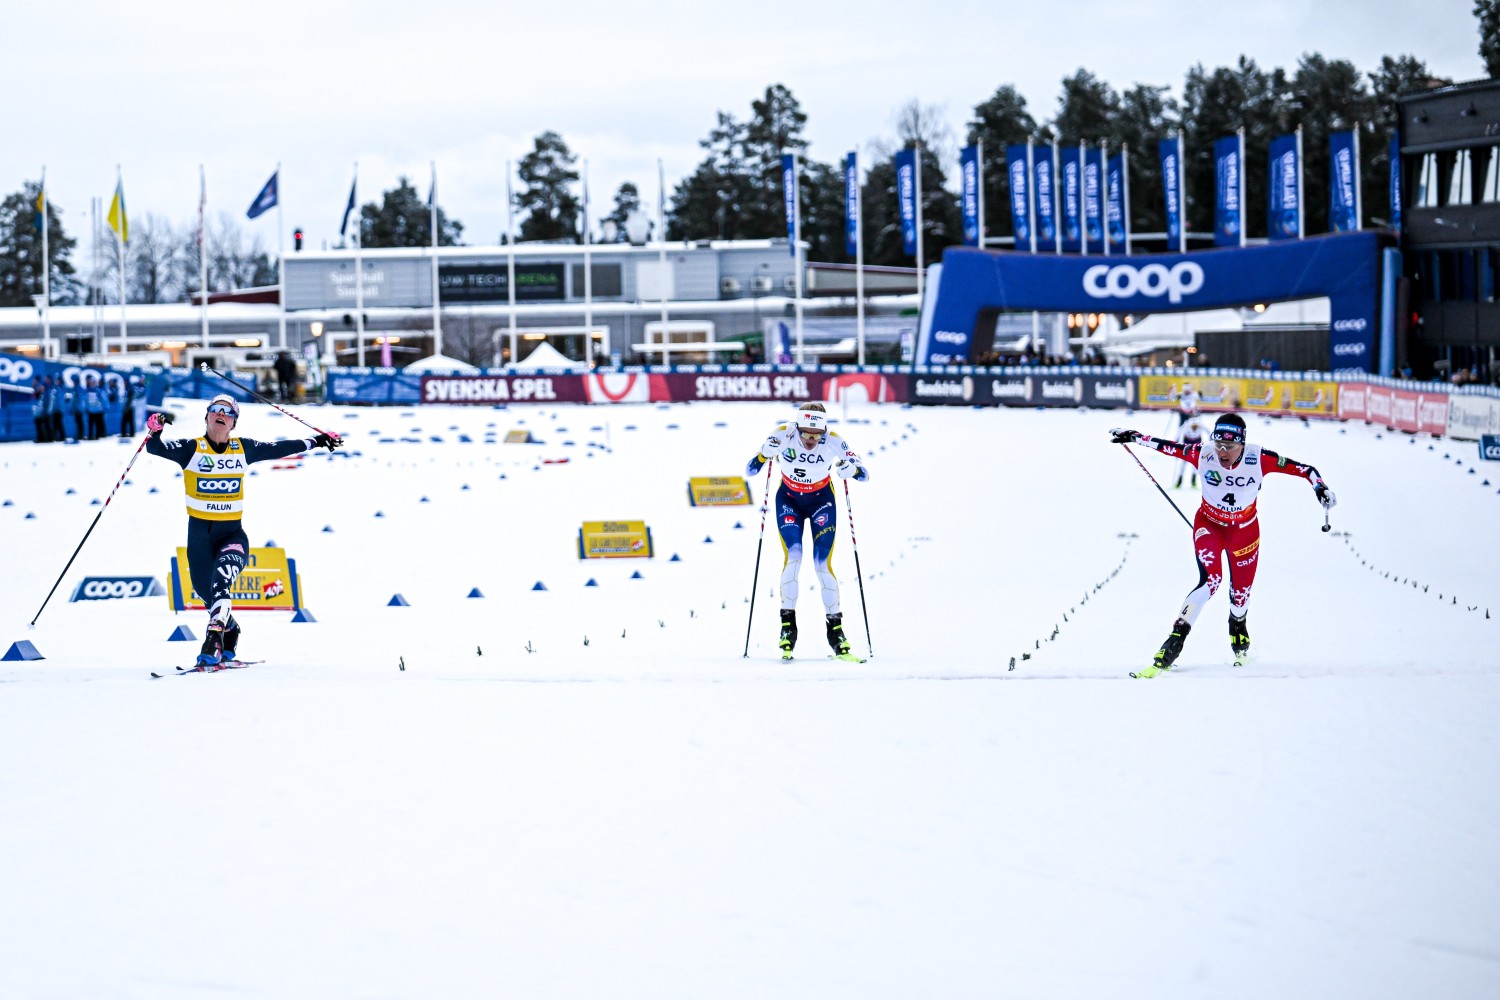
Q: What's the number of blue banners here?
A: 14